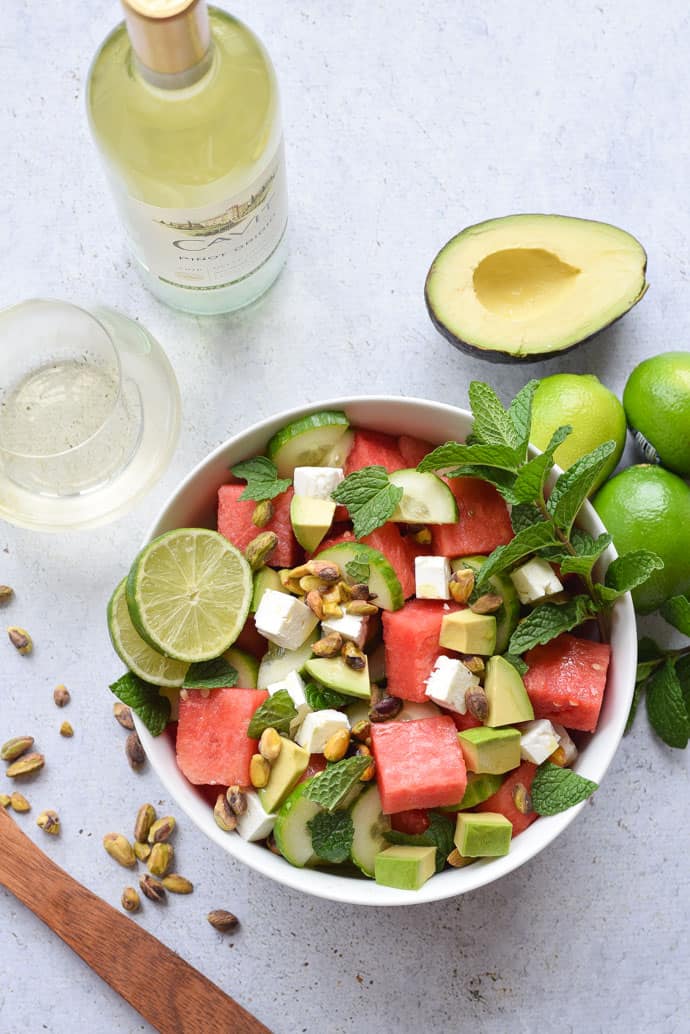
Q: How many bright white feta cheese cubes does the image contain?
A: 10